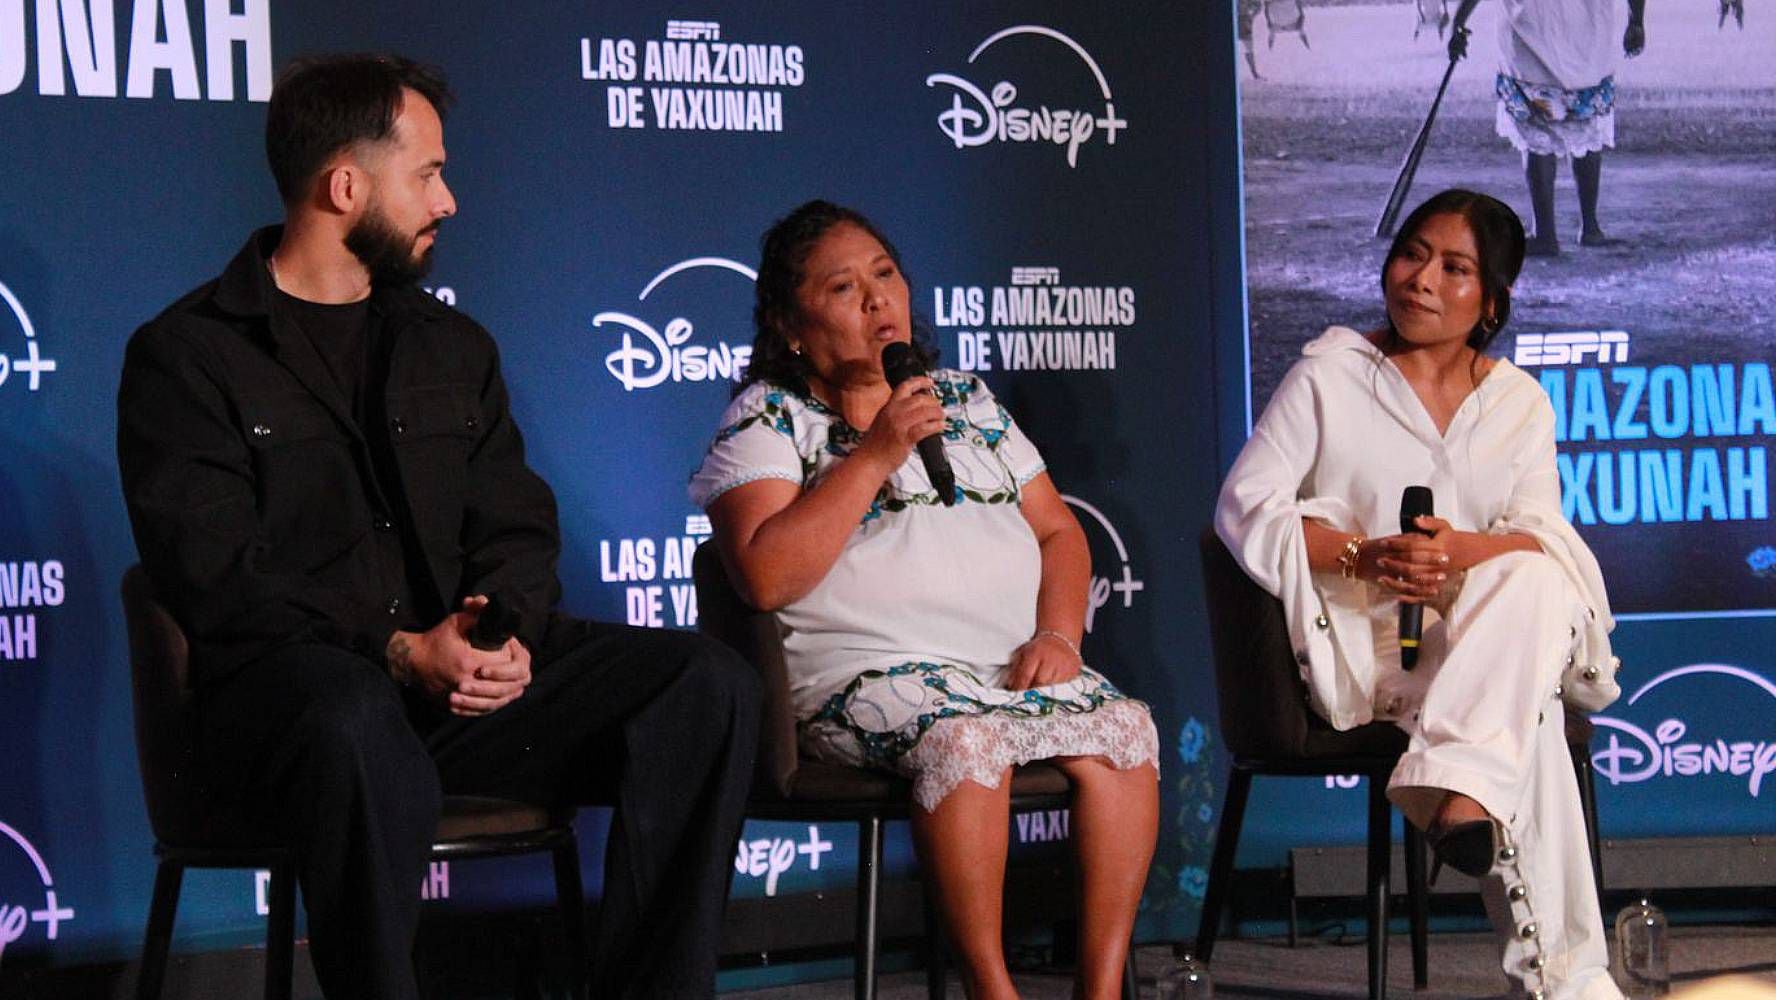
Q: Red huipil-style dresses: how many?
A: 0